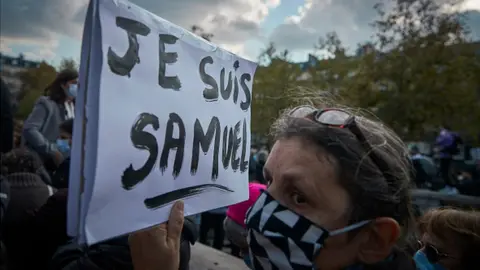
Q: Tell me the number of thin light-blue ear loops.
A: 1